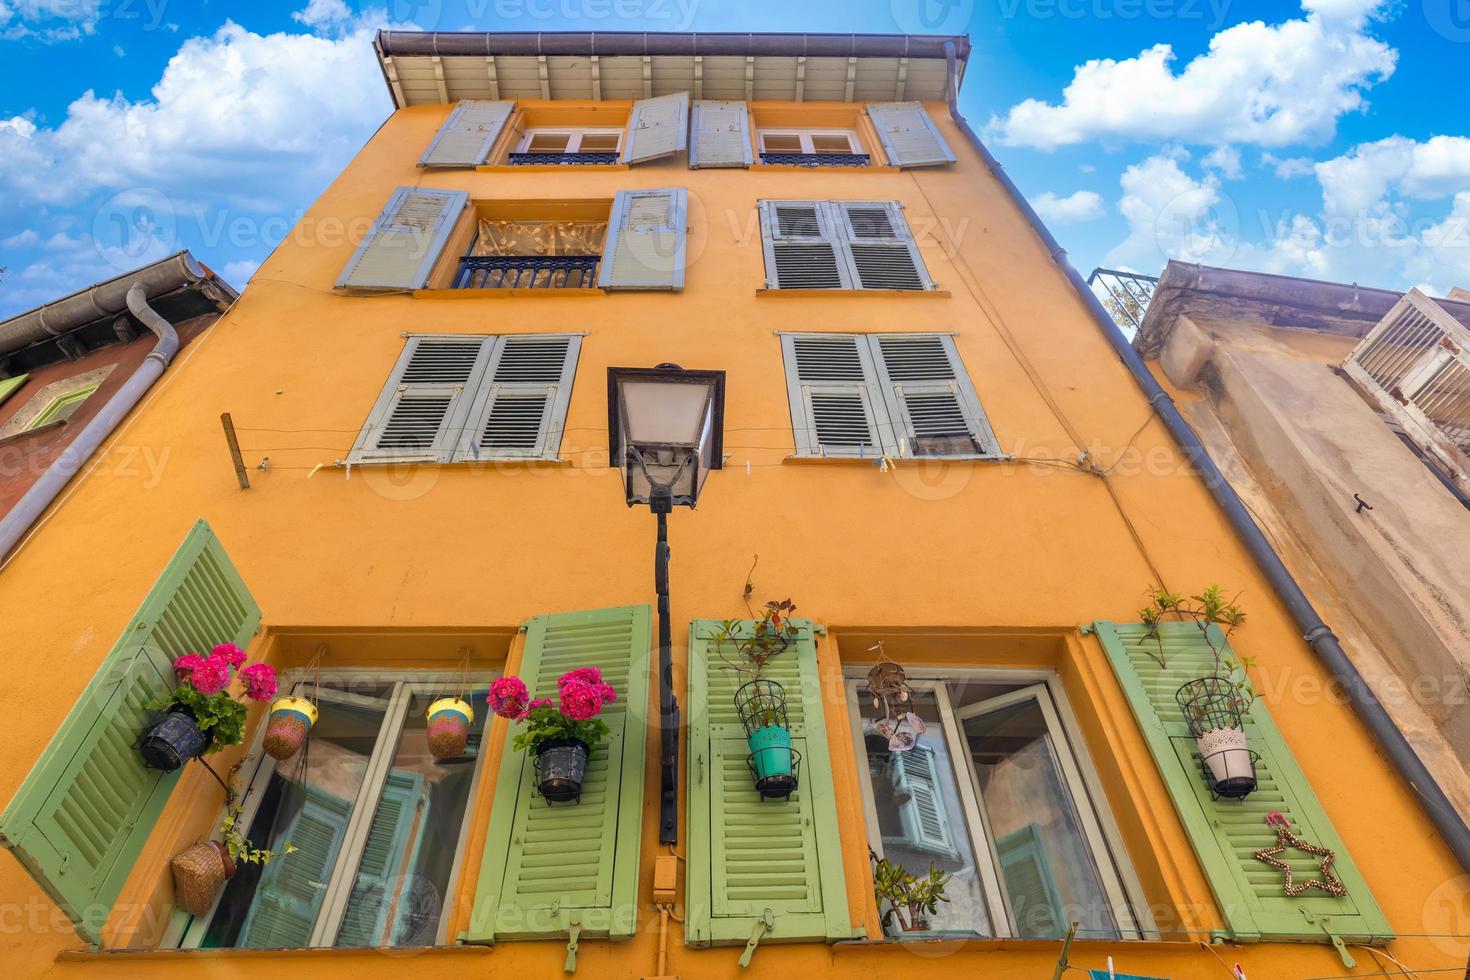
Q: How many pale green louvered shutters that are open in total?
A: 4